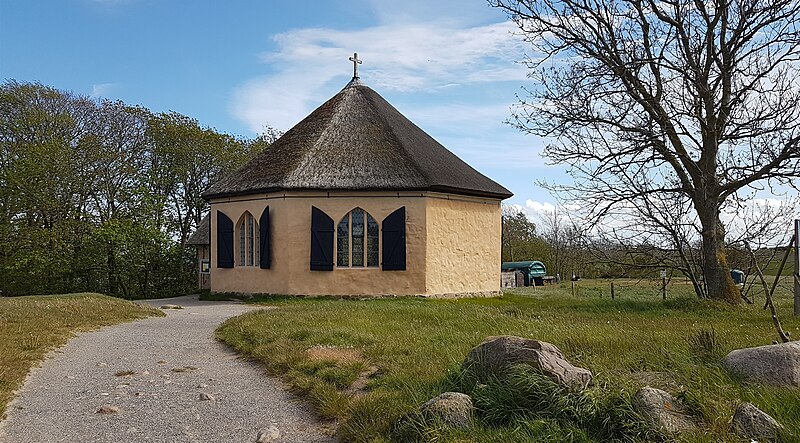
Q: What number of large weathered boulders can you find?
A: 5